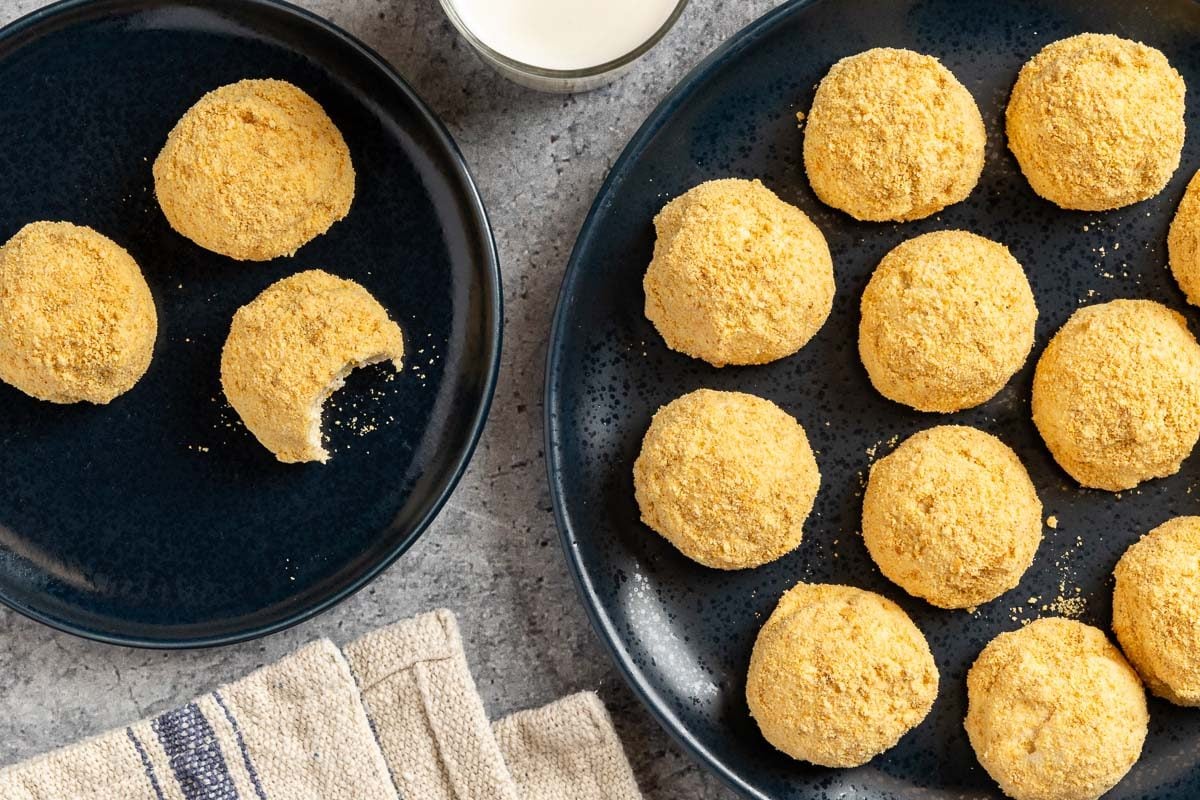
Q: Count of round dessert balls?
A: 14